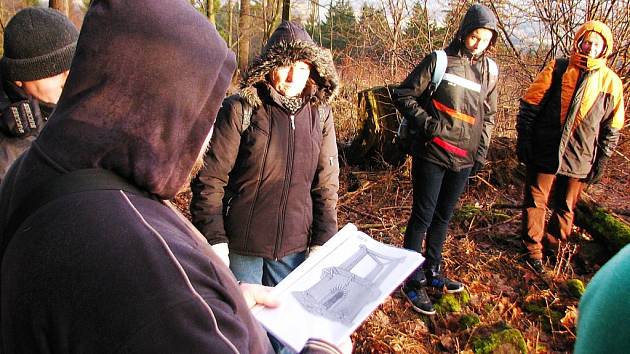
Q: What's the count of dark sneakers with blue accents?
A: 2